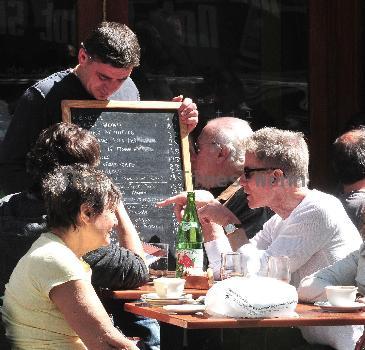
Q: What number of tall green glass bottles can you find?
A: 1